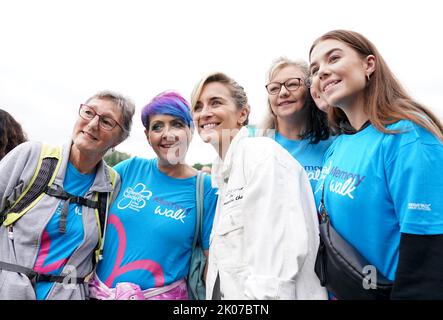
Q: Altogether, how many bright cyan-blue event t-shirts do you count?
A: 4